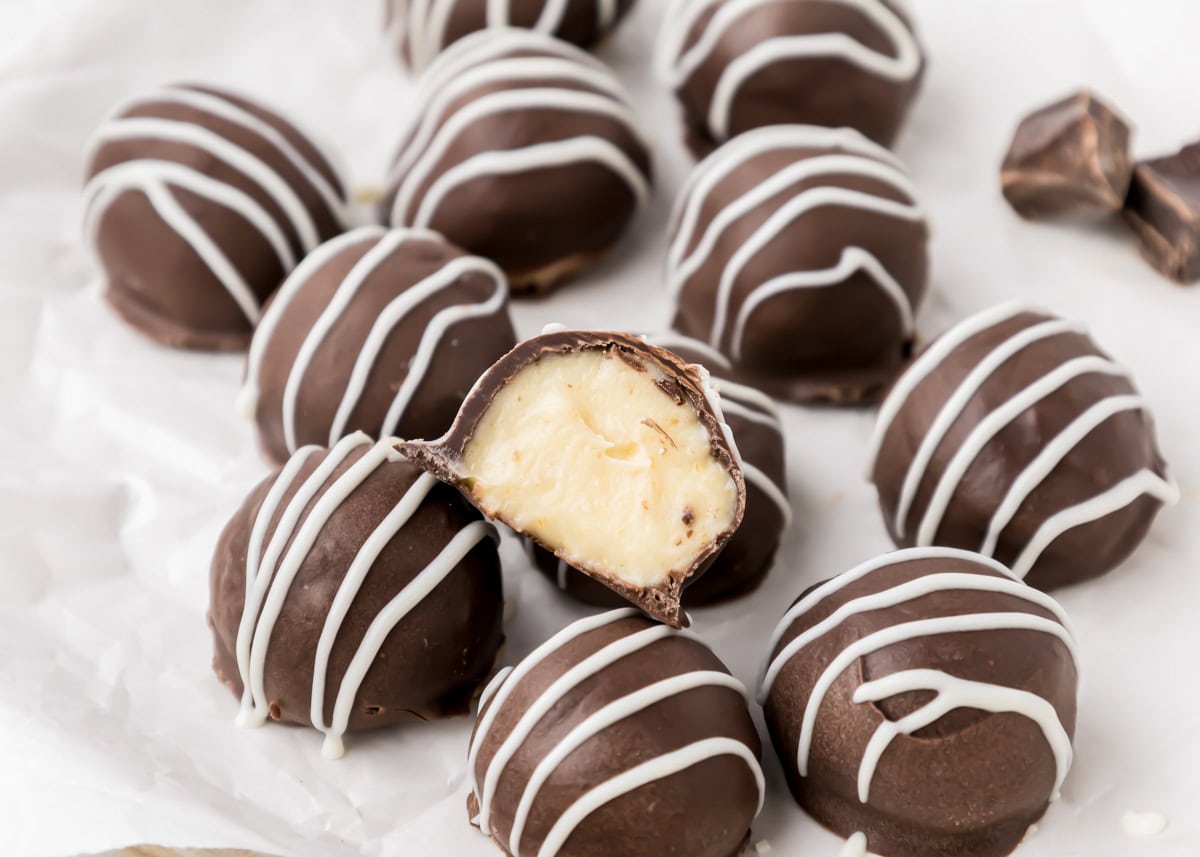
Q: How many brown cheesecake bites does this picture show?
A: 12